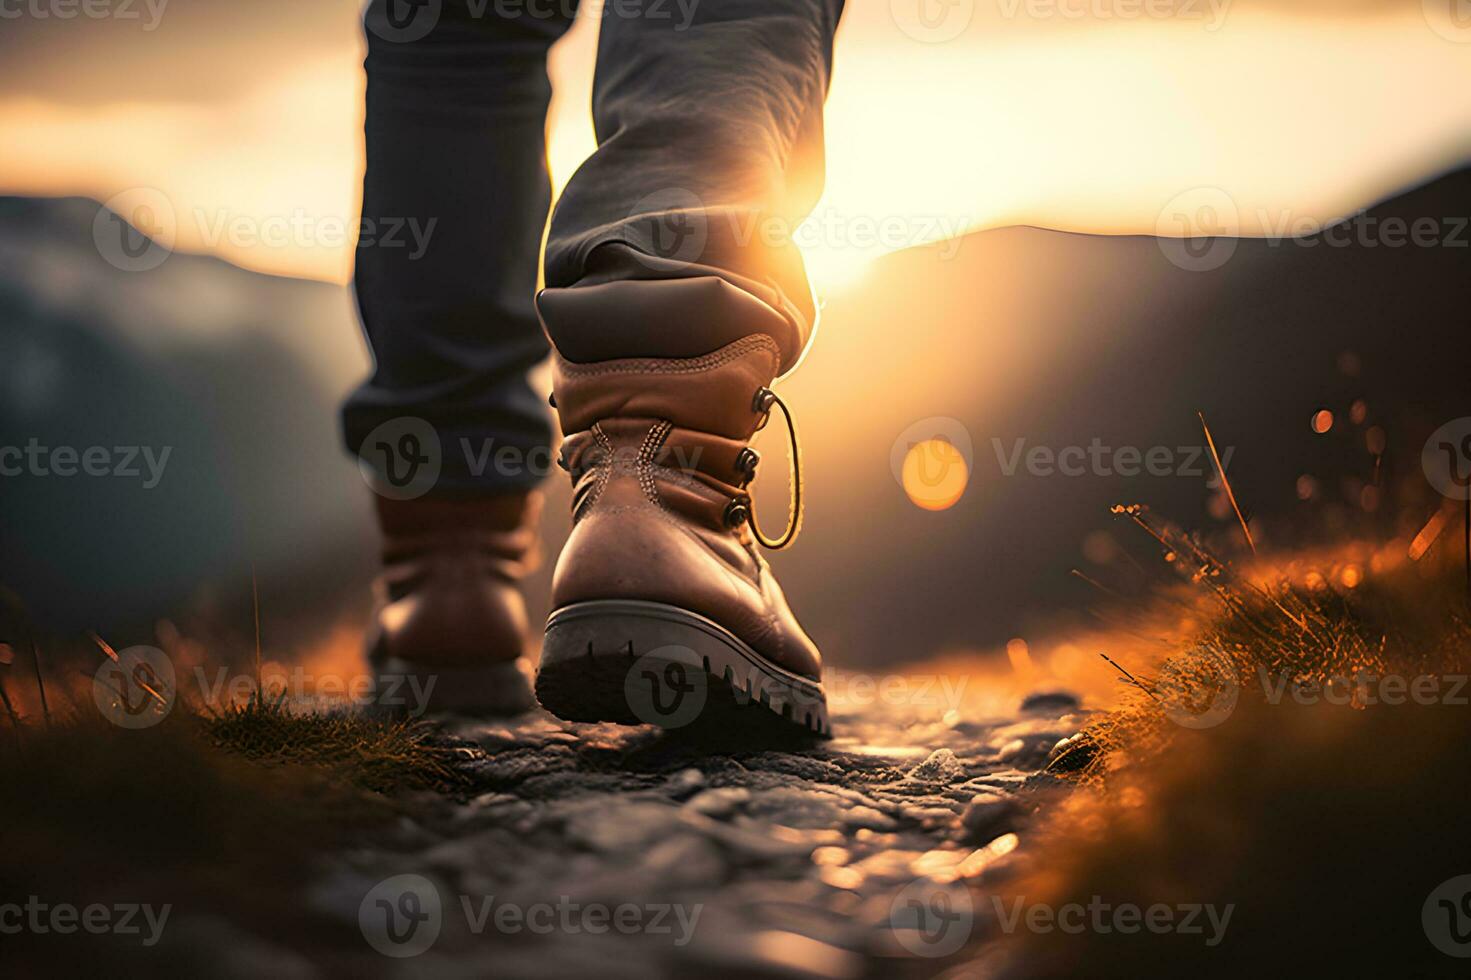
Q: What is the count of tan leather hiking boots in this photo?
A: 2